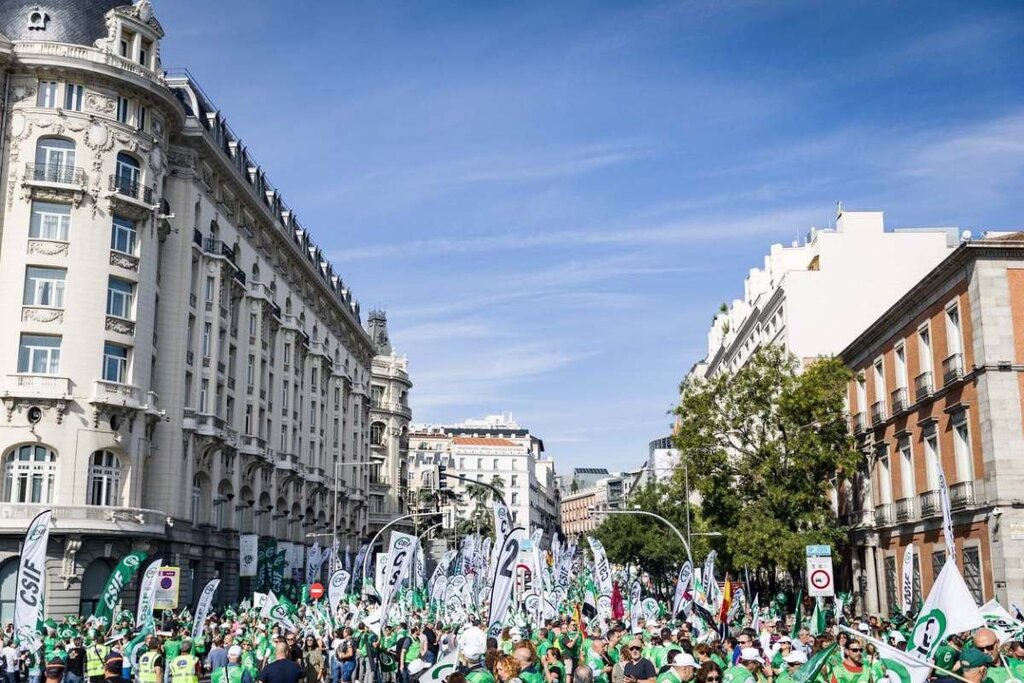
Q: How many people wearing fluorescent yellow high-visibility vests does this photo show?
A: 3